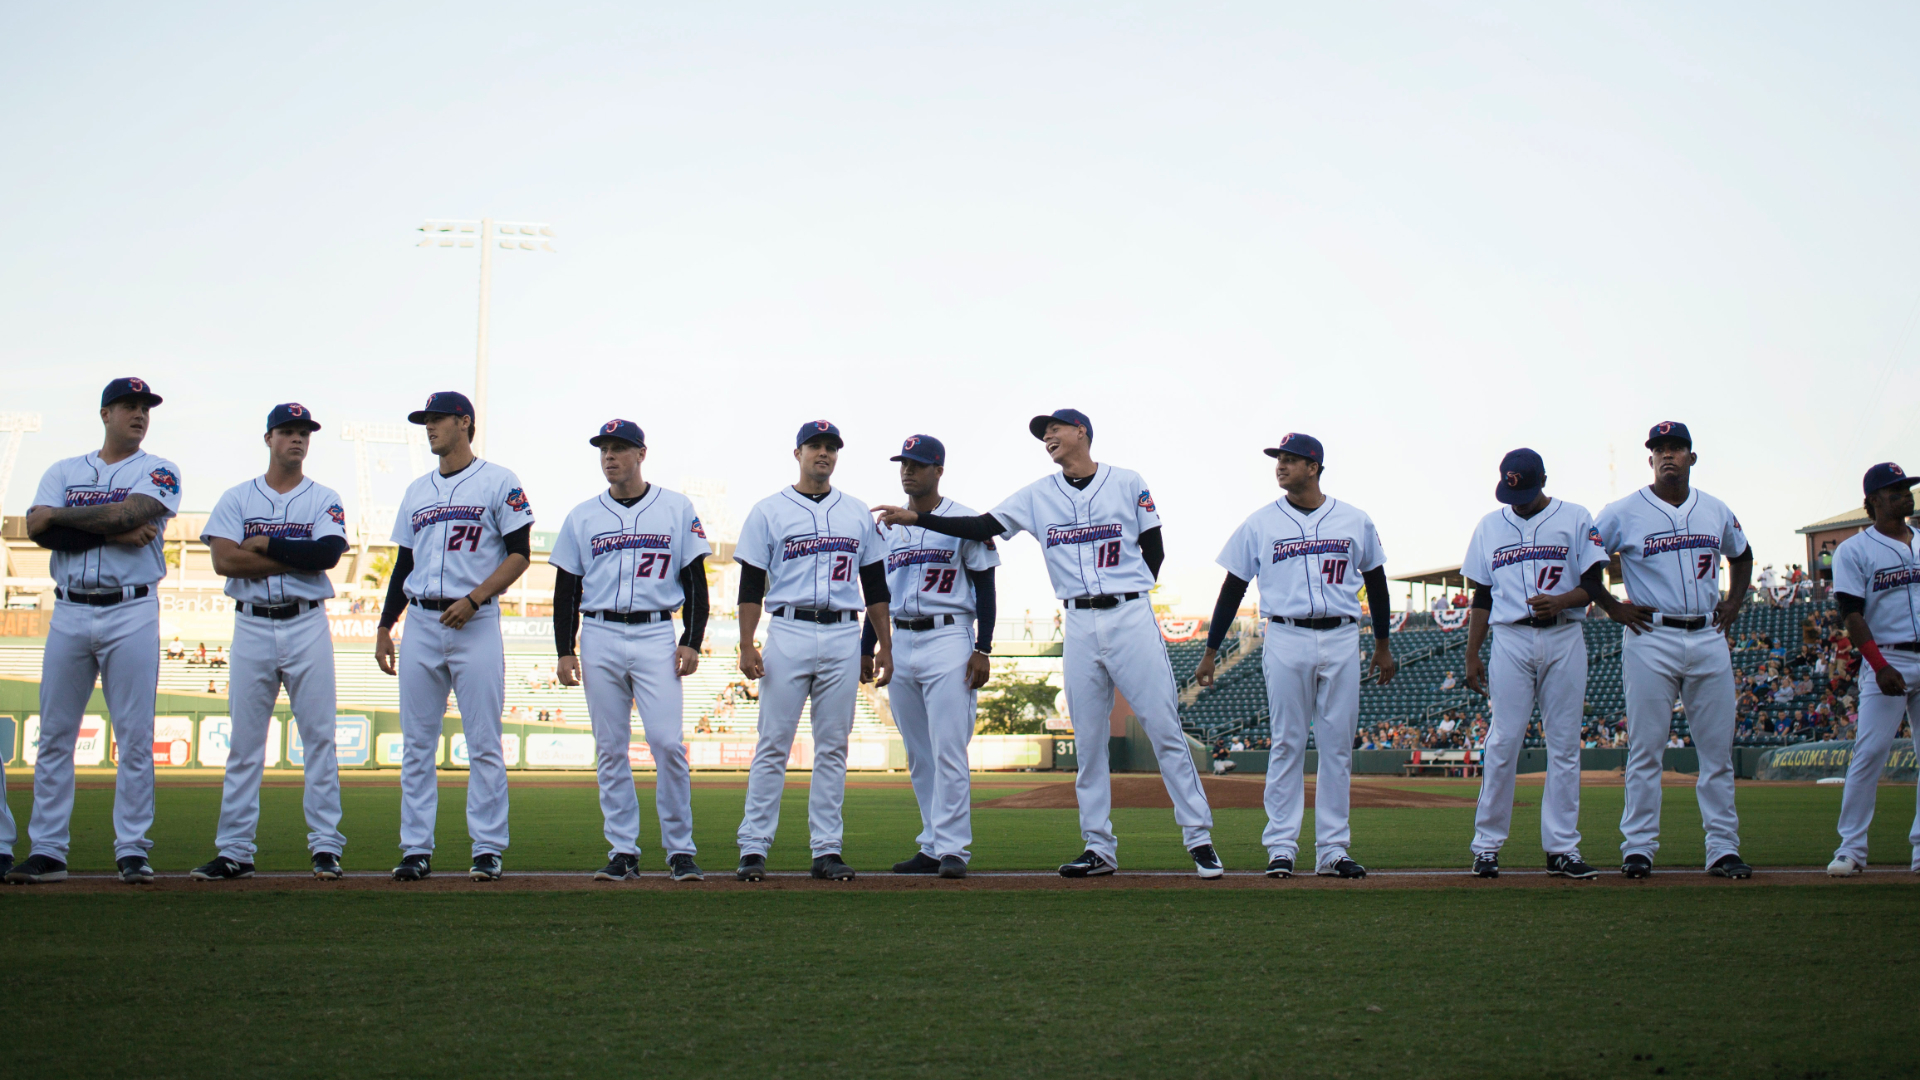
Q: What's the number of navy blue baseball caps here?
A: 11